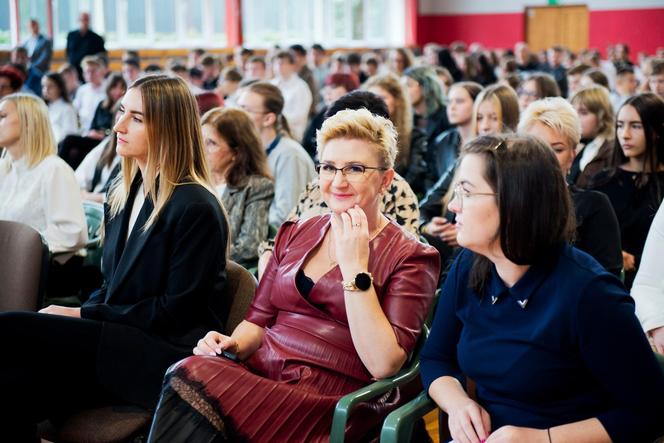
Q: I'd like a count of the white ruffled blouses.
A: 1